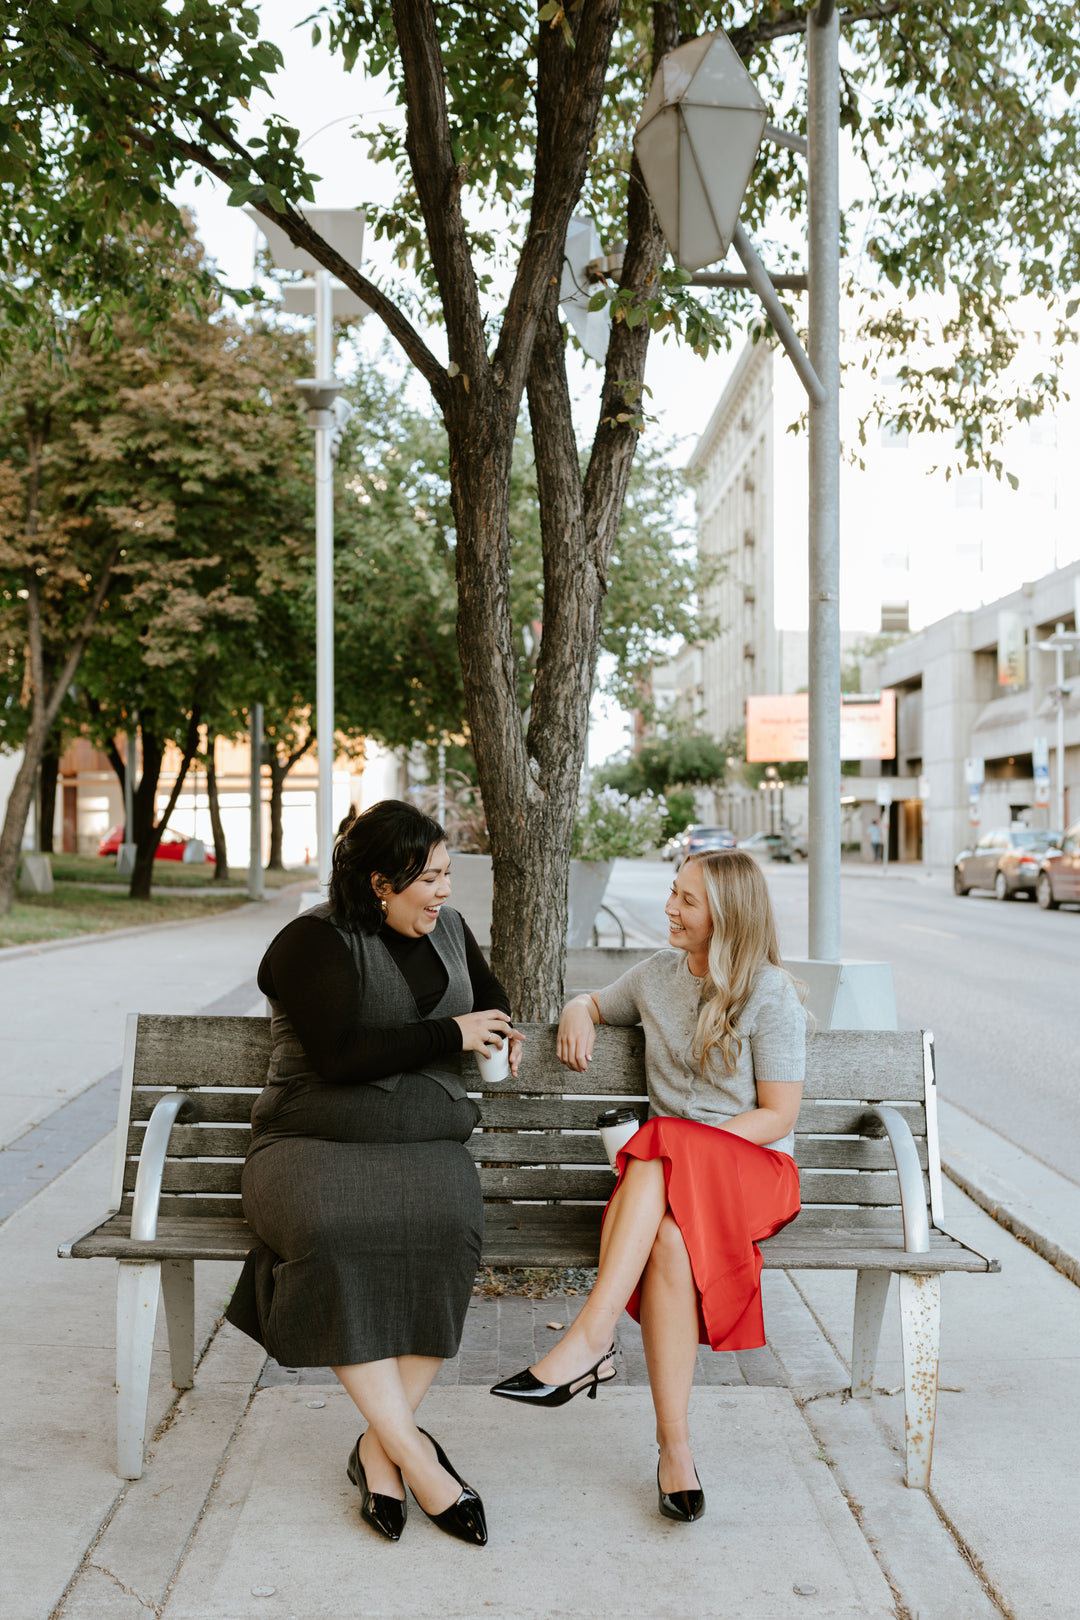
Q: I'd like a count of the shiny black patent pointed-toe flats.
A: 2